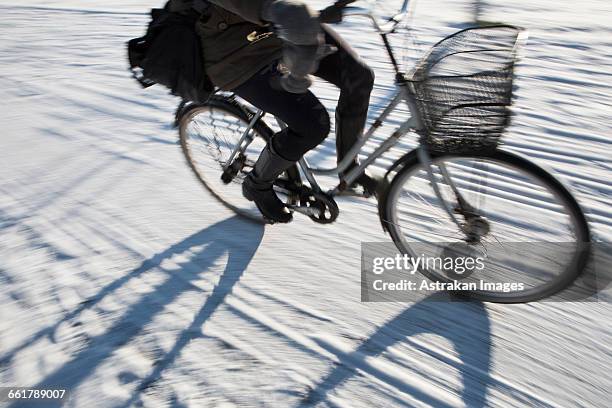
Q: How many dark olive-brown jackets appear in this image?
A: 1